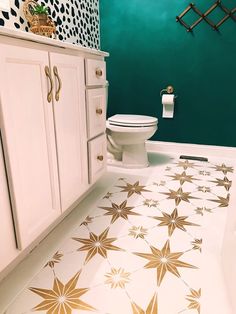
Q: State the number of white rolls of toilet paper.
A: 1